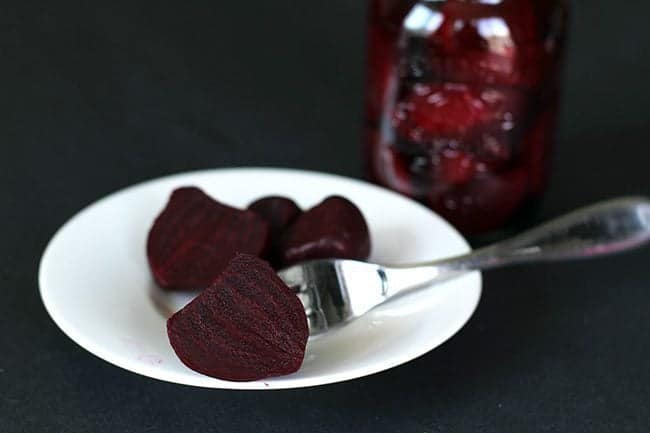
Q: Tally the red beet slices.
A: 4